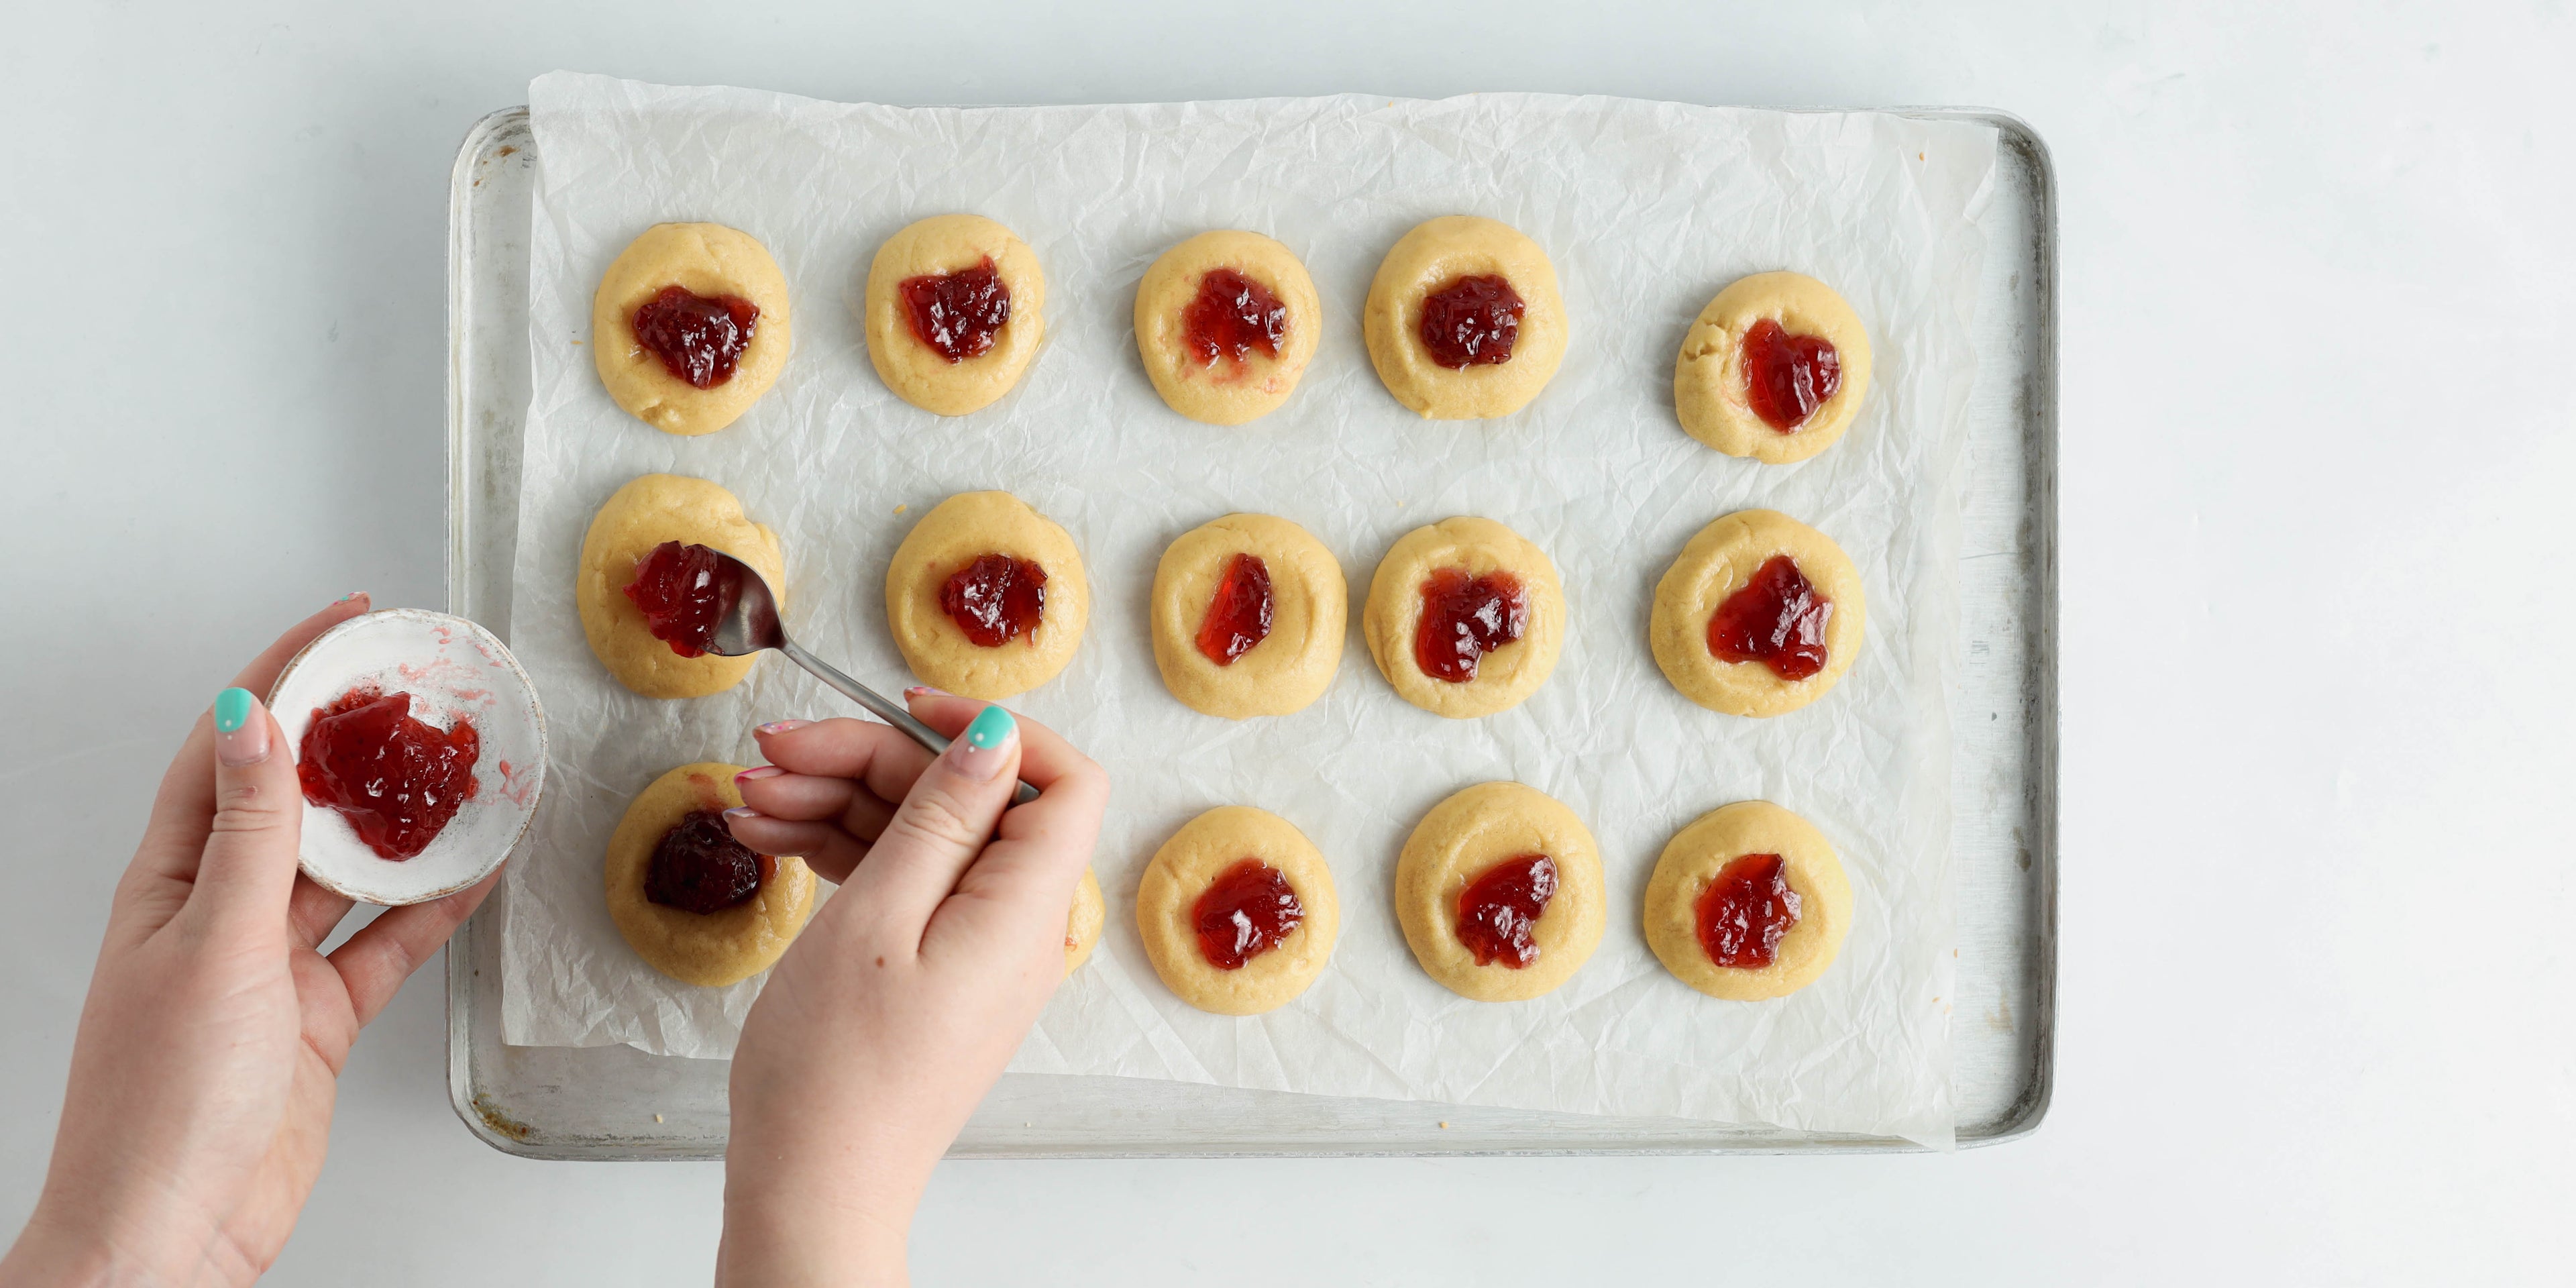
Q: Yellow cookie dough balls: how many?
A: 15